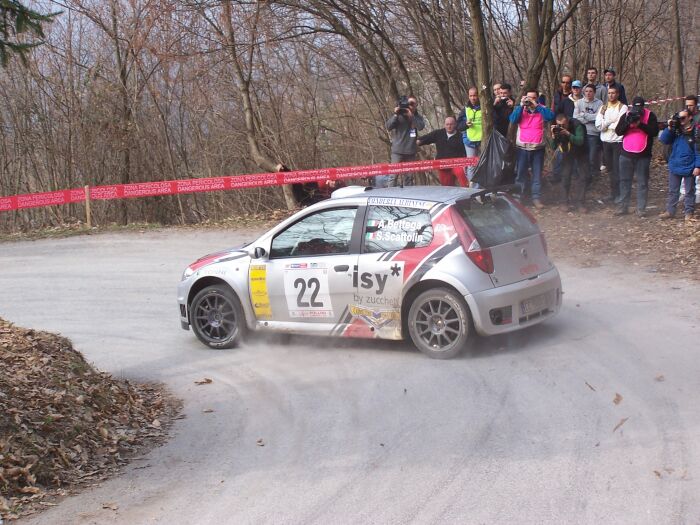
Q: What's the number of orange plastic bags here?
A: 0